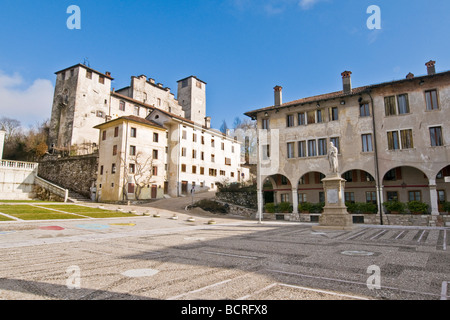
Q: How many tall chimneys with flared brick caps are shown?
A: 3